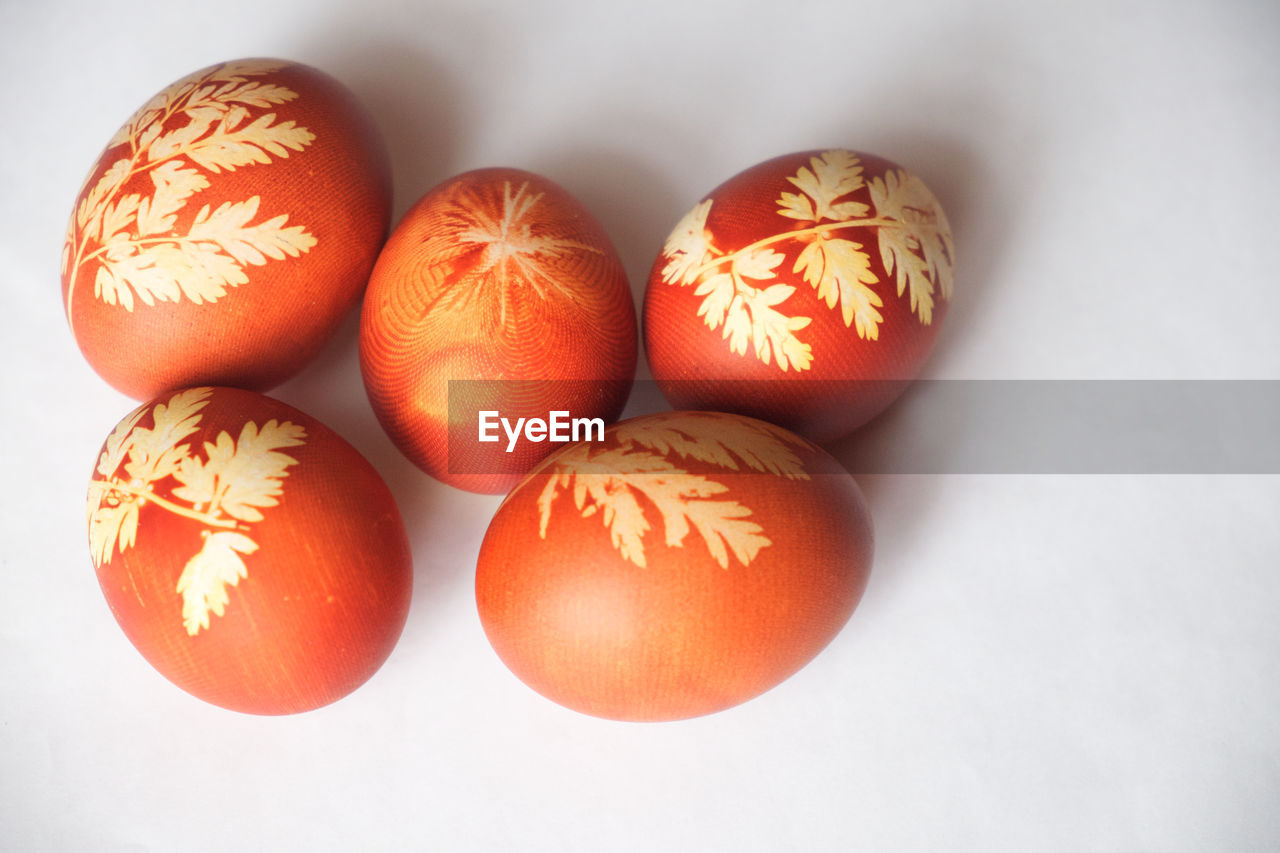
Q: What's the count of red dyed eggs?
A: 5